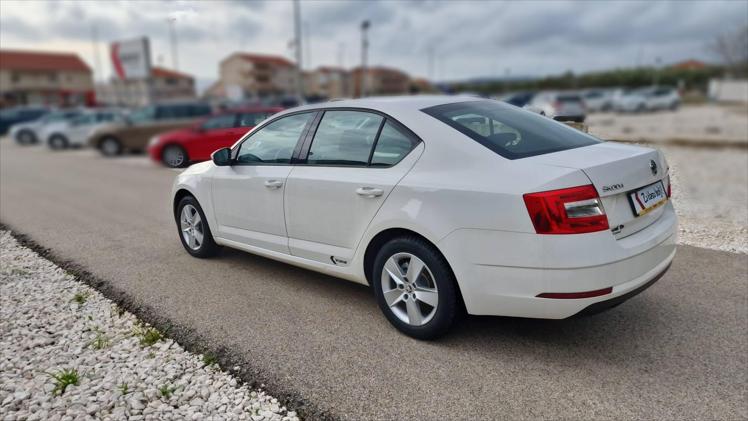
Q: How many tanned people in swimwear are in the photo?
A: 0